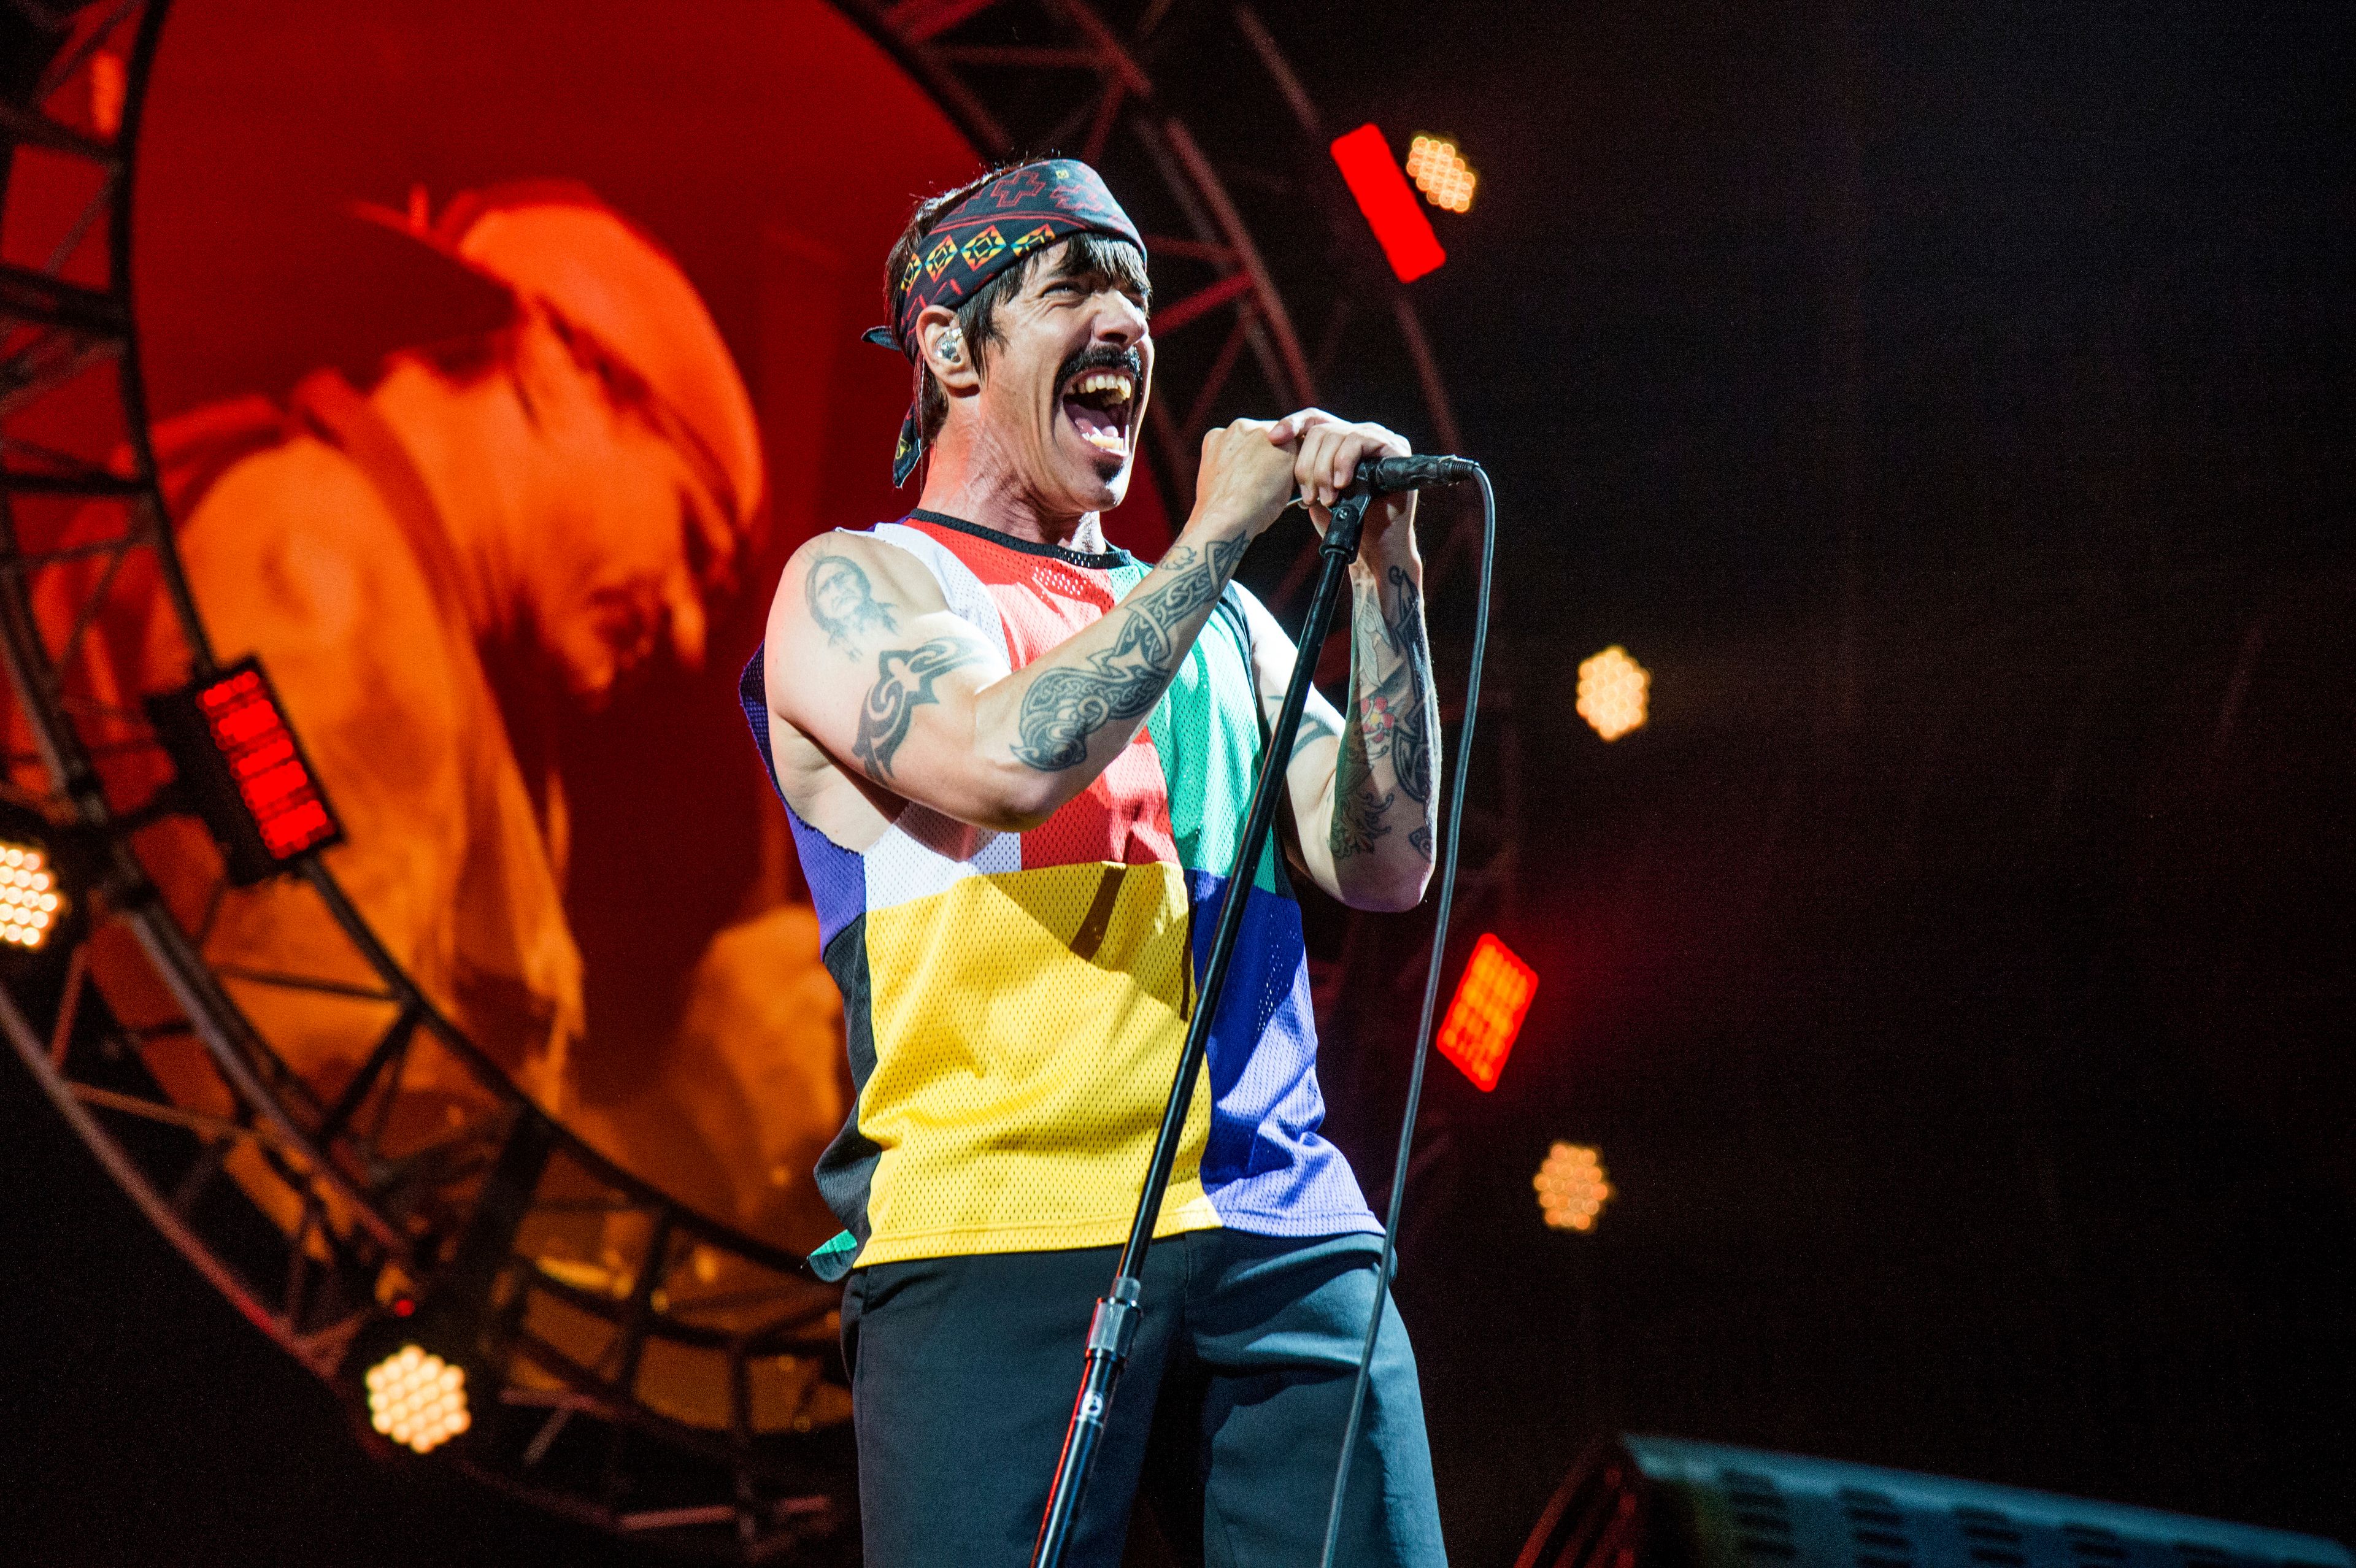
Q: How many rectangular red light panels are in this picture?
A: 3